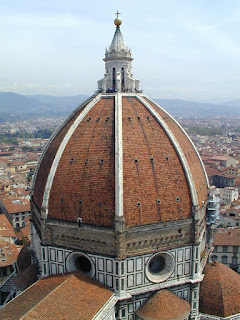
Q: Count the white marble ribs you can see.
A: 5